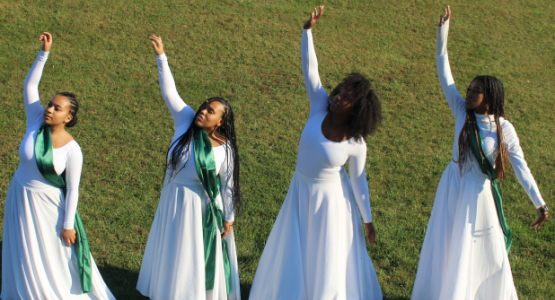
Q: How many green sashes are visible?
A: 3